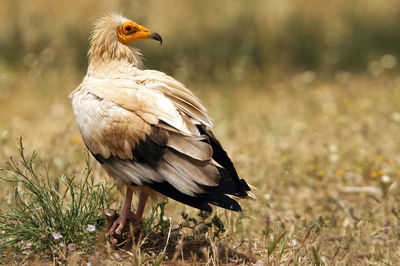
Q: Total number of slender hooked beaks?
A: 1